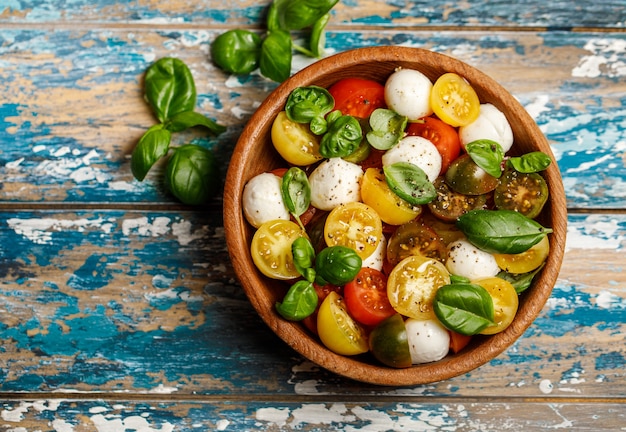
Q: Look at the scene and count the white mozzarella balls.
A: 8